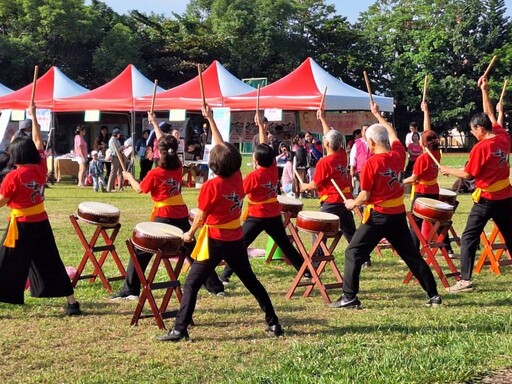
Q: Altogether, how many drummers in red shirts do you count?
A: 8